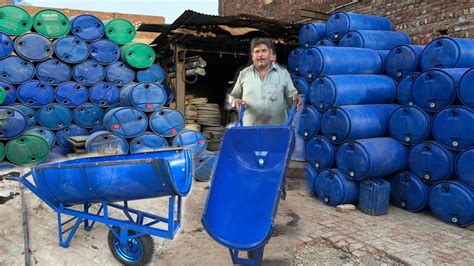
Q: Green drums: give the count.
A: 7